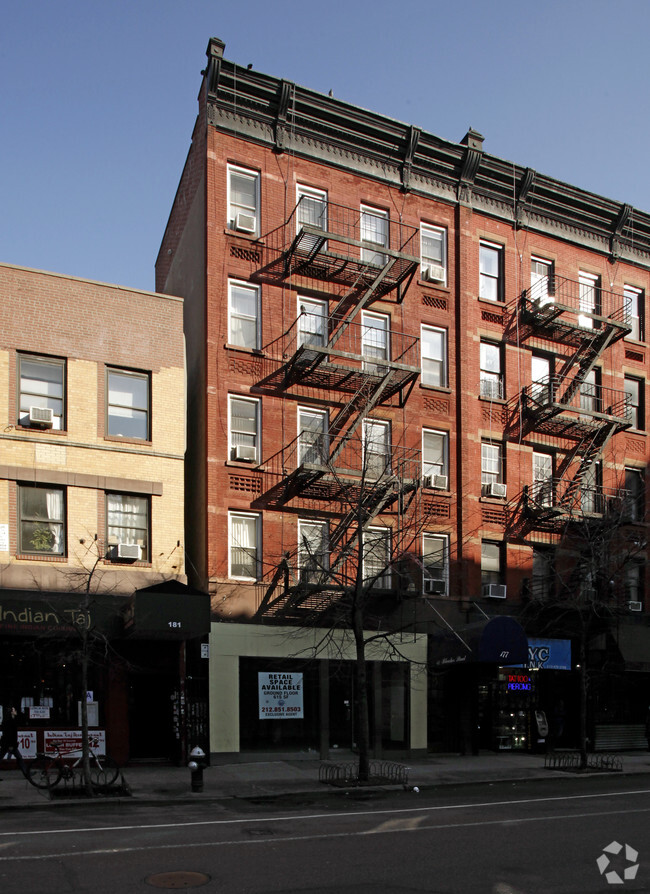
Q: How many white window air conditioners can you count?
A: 10